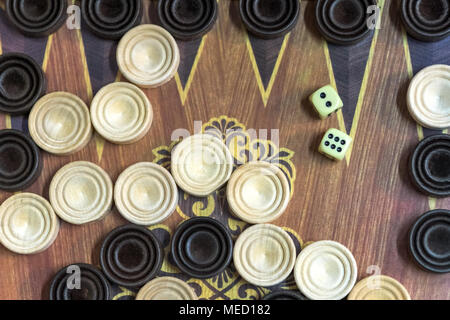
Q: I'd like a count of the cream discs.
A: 13